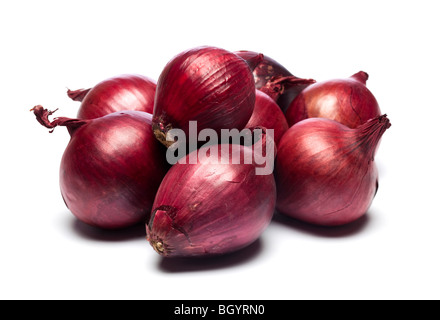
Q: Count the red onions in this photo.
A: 8